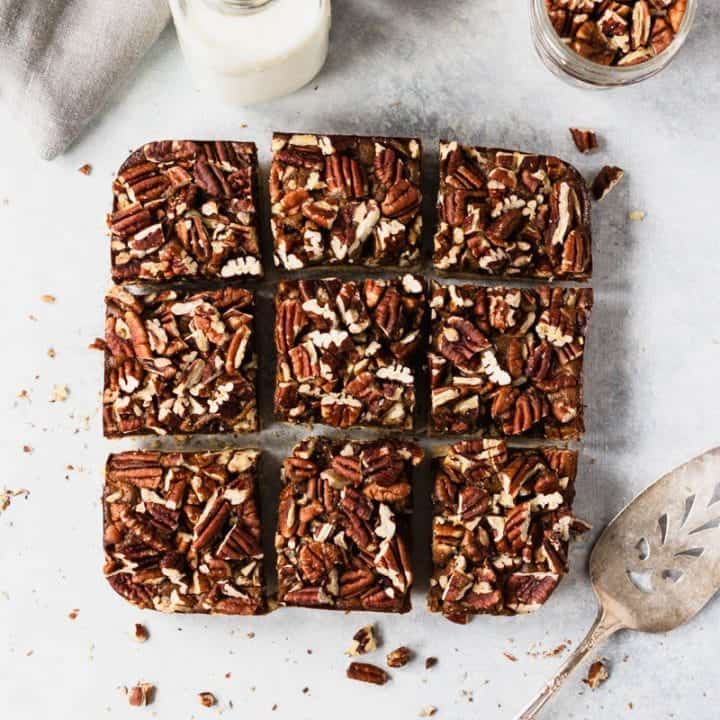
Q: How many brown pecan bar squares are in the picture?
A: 9